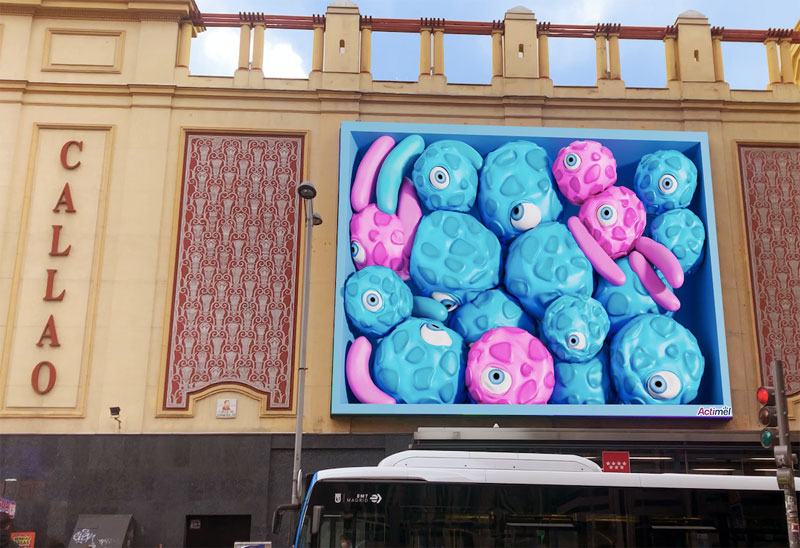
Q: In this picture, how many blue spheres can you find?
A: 13